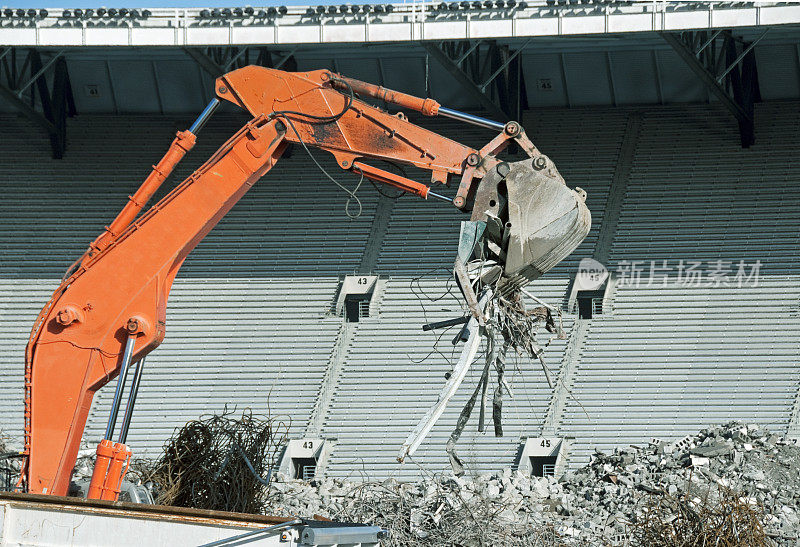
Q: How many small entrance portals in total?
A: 4